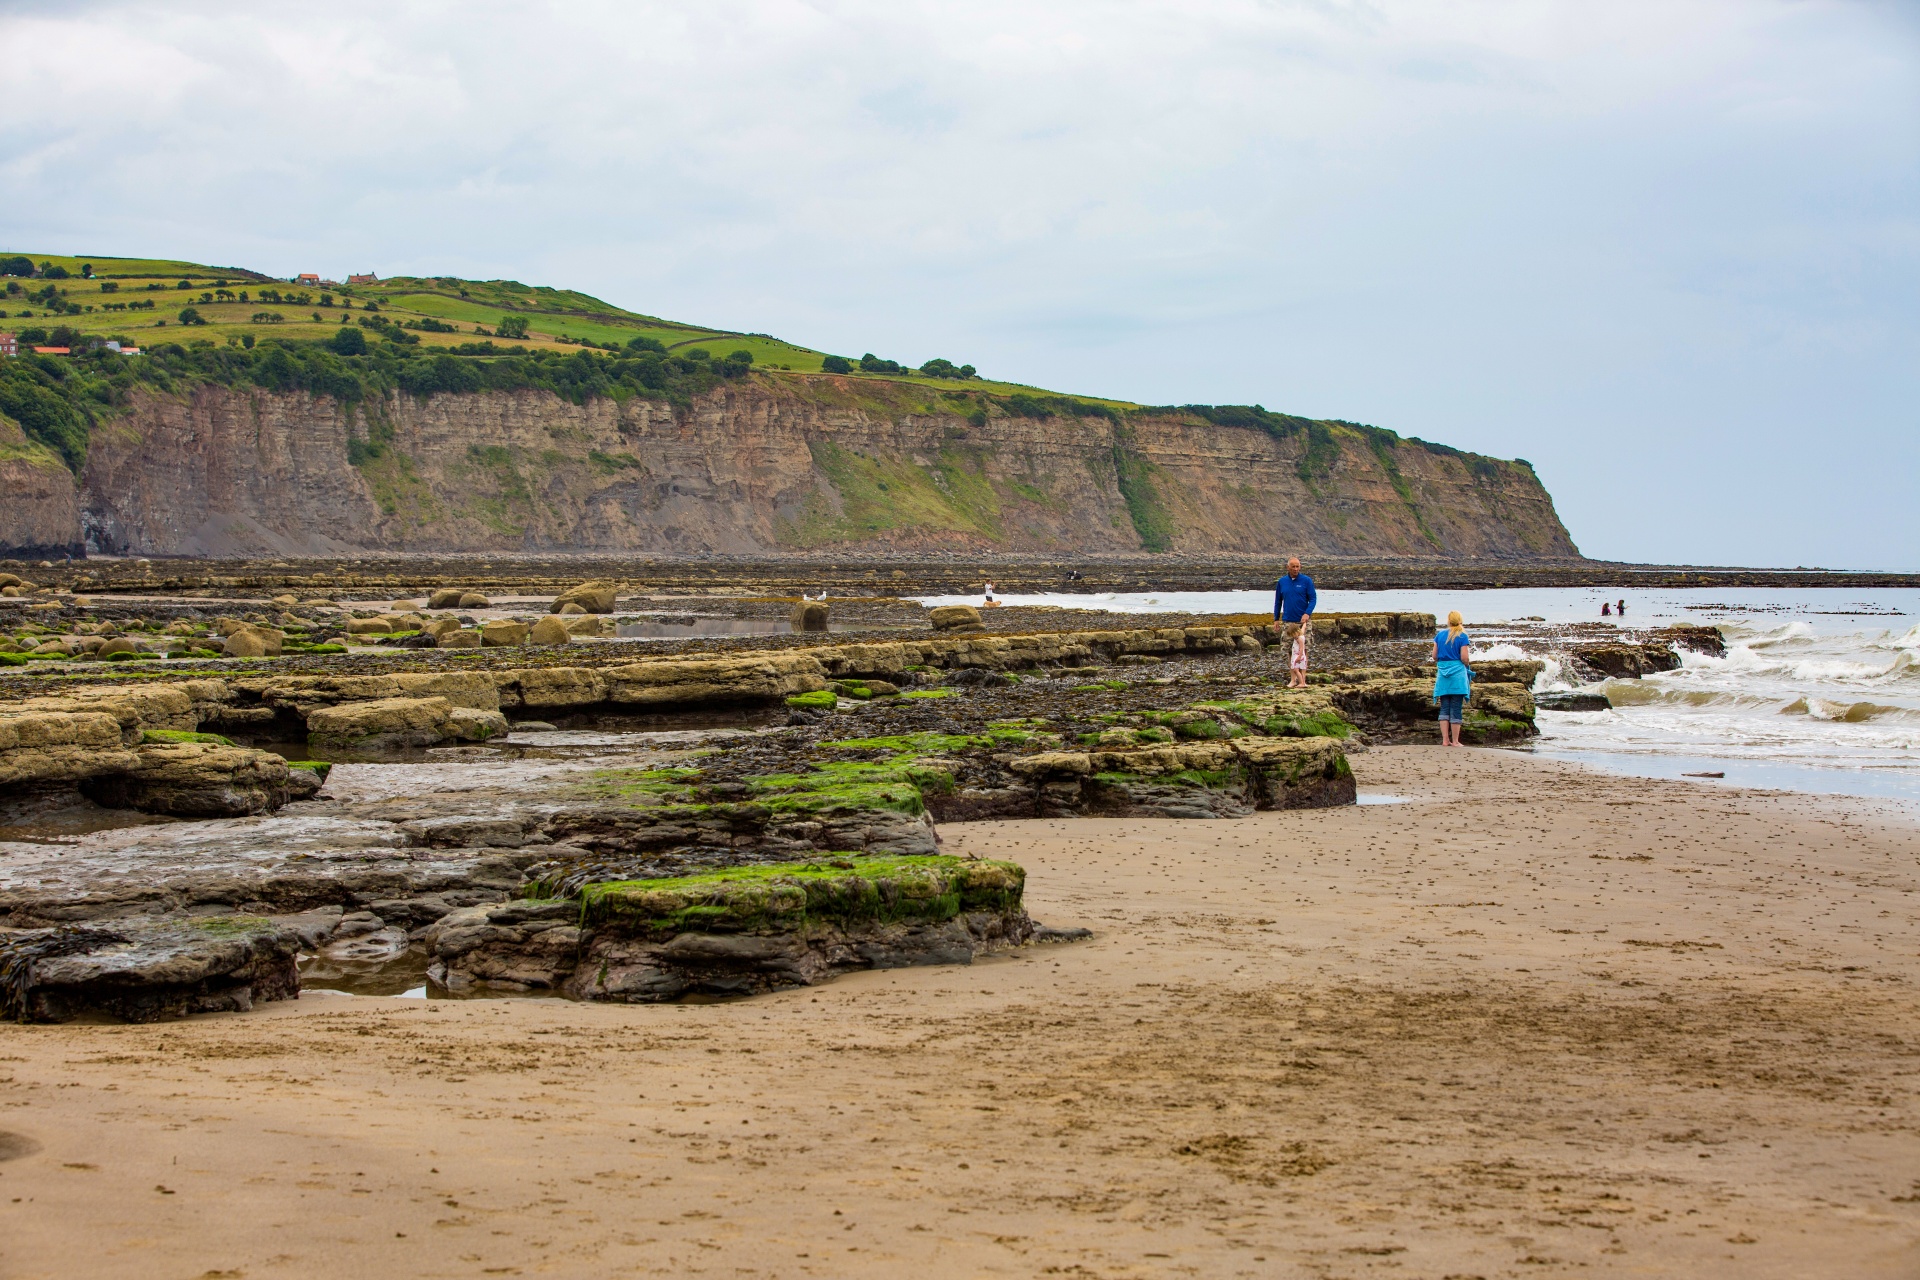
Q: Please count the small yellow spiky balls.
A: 0